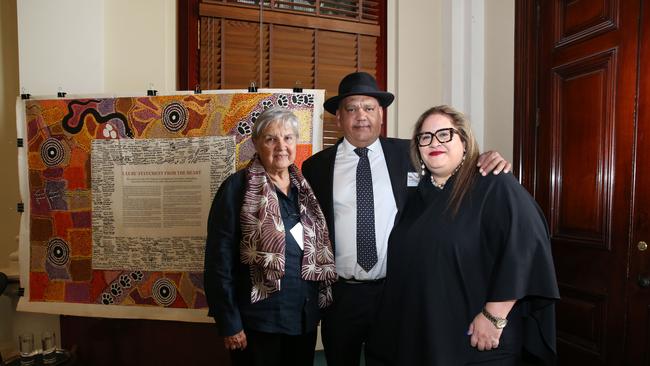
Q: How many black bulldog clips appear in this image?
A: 9